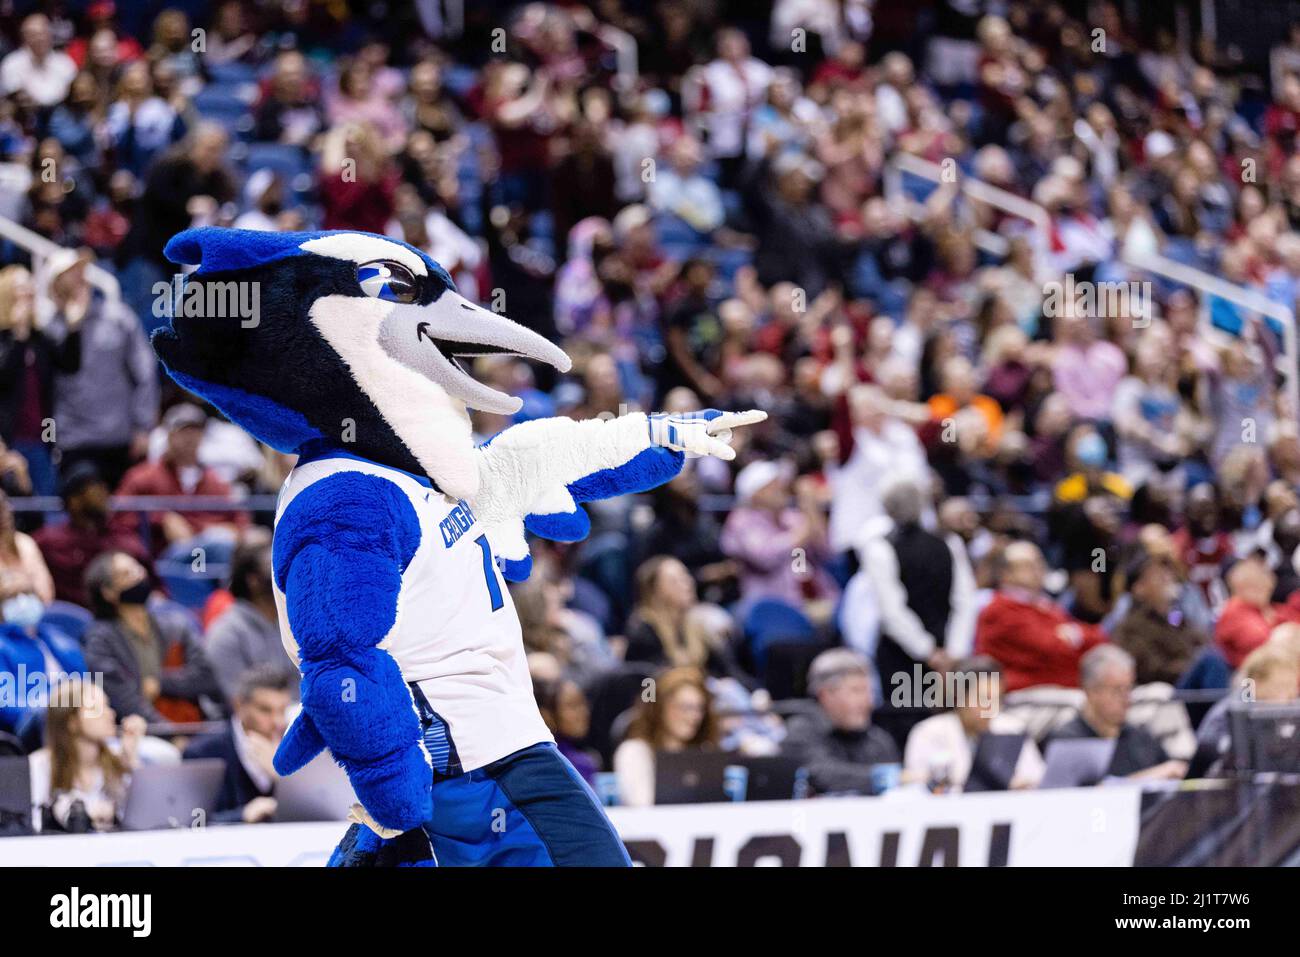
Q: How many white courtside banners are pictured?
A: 1